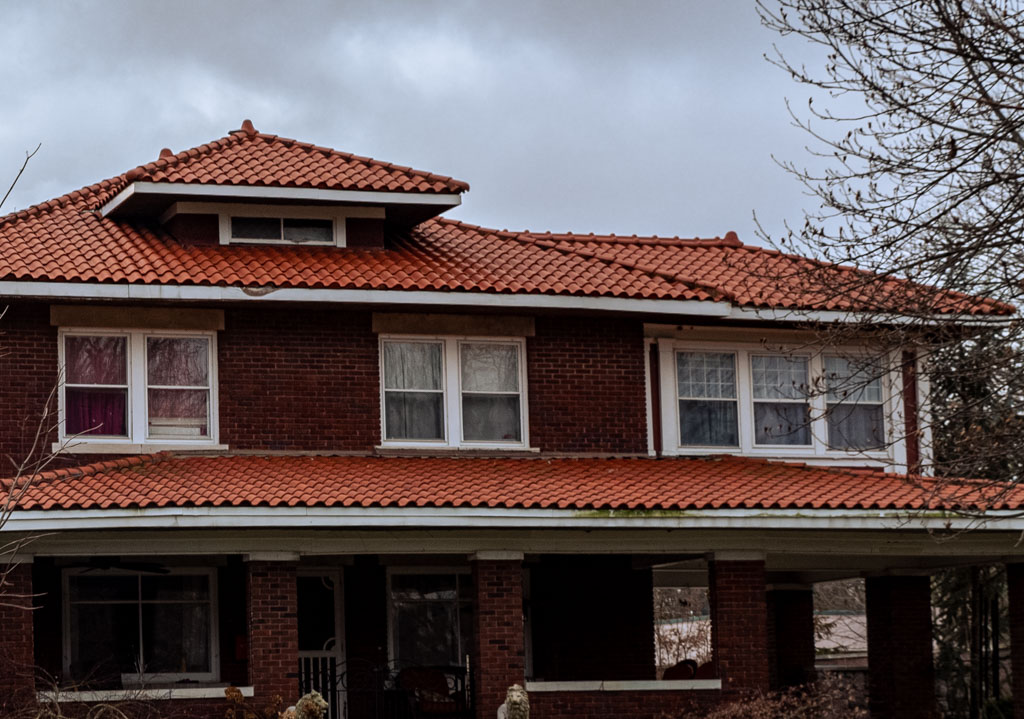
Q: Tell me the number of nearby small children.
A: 0